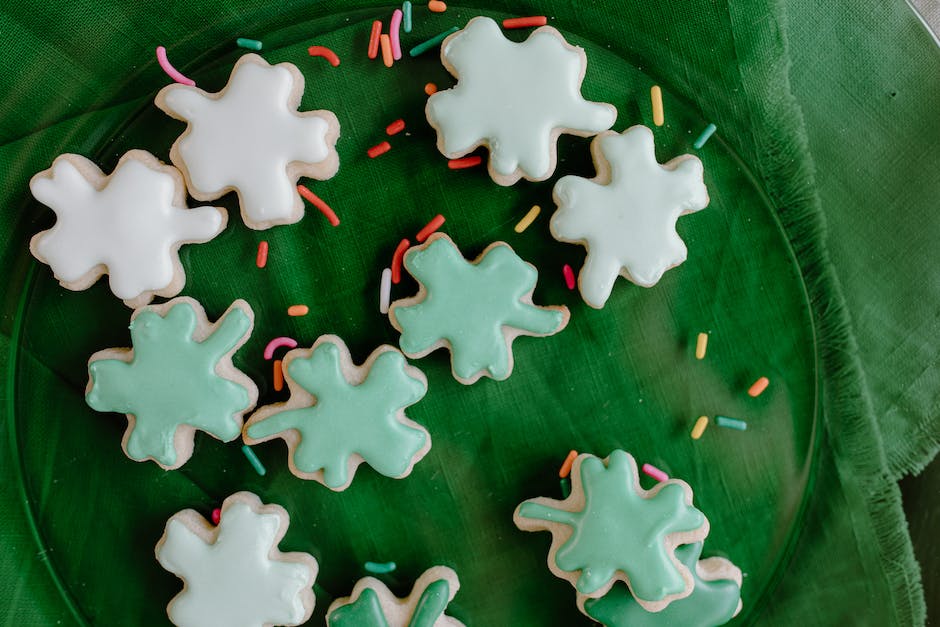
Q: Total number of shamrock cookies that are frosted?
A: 11